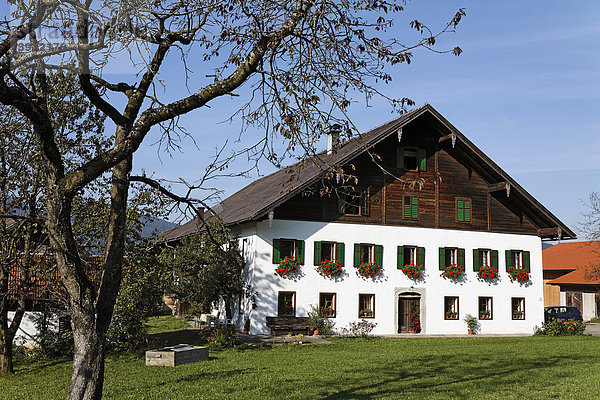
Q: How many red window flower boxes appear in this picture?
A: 7